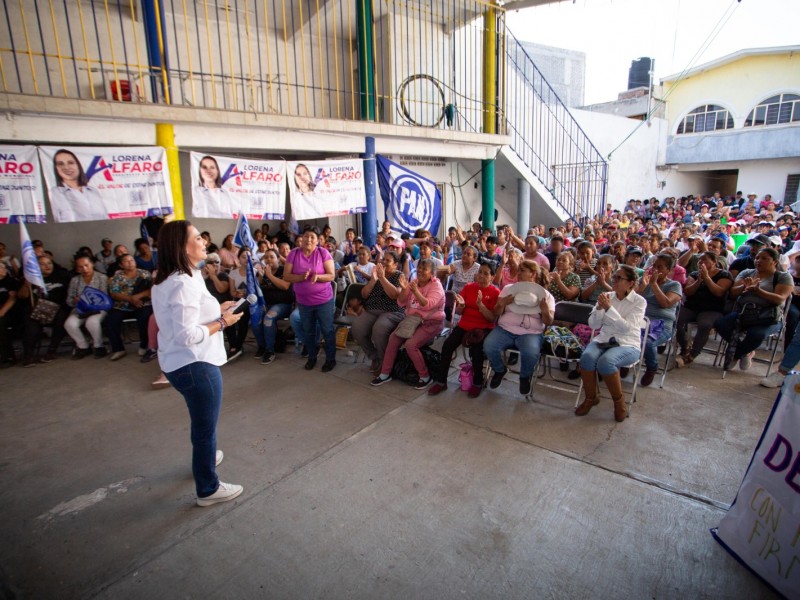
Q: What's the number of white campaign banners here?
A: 4